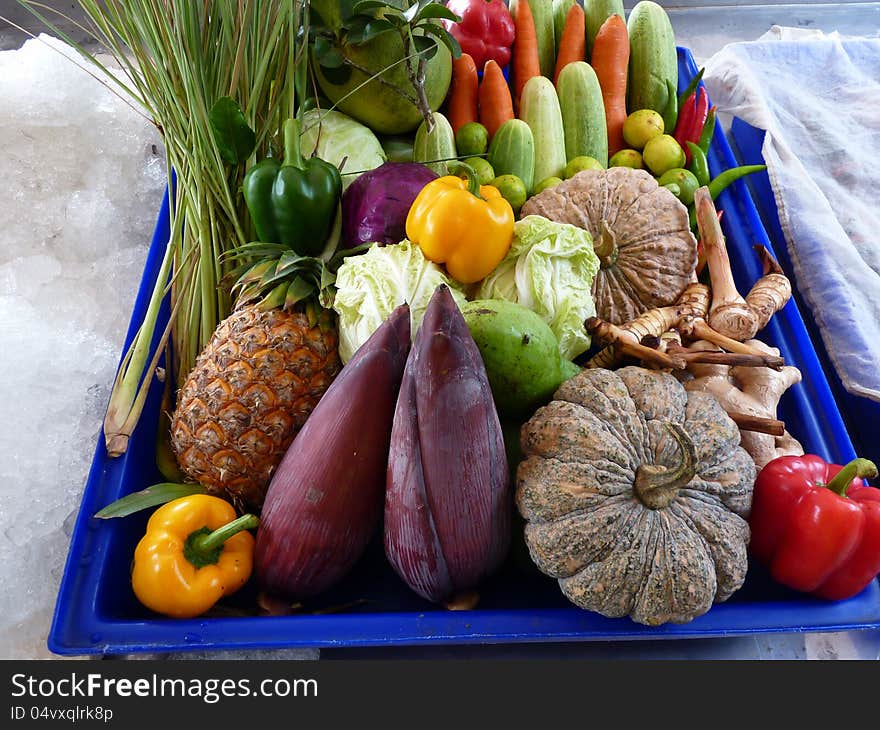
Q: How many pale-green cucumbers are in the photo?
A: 8